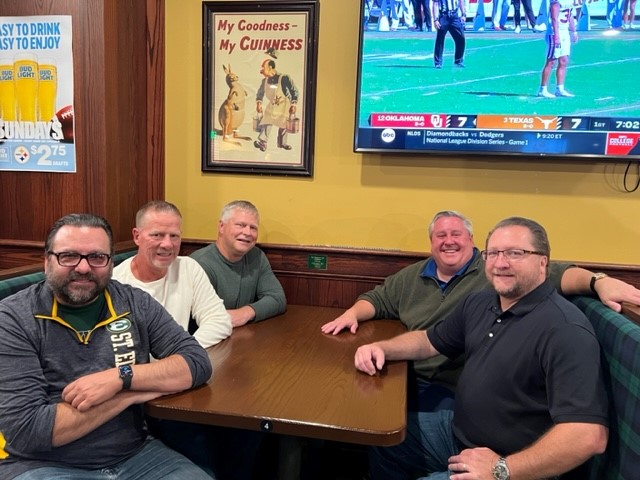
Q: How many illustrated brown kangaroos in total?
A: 1